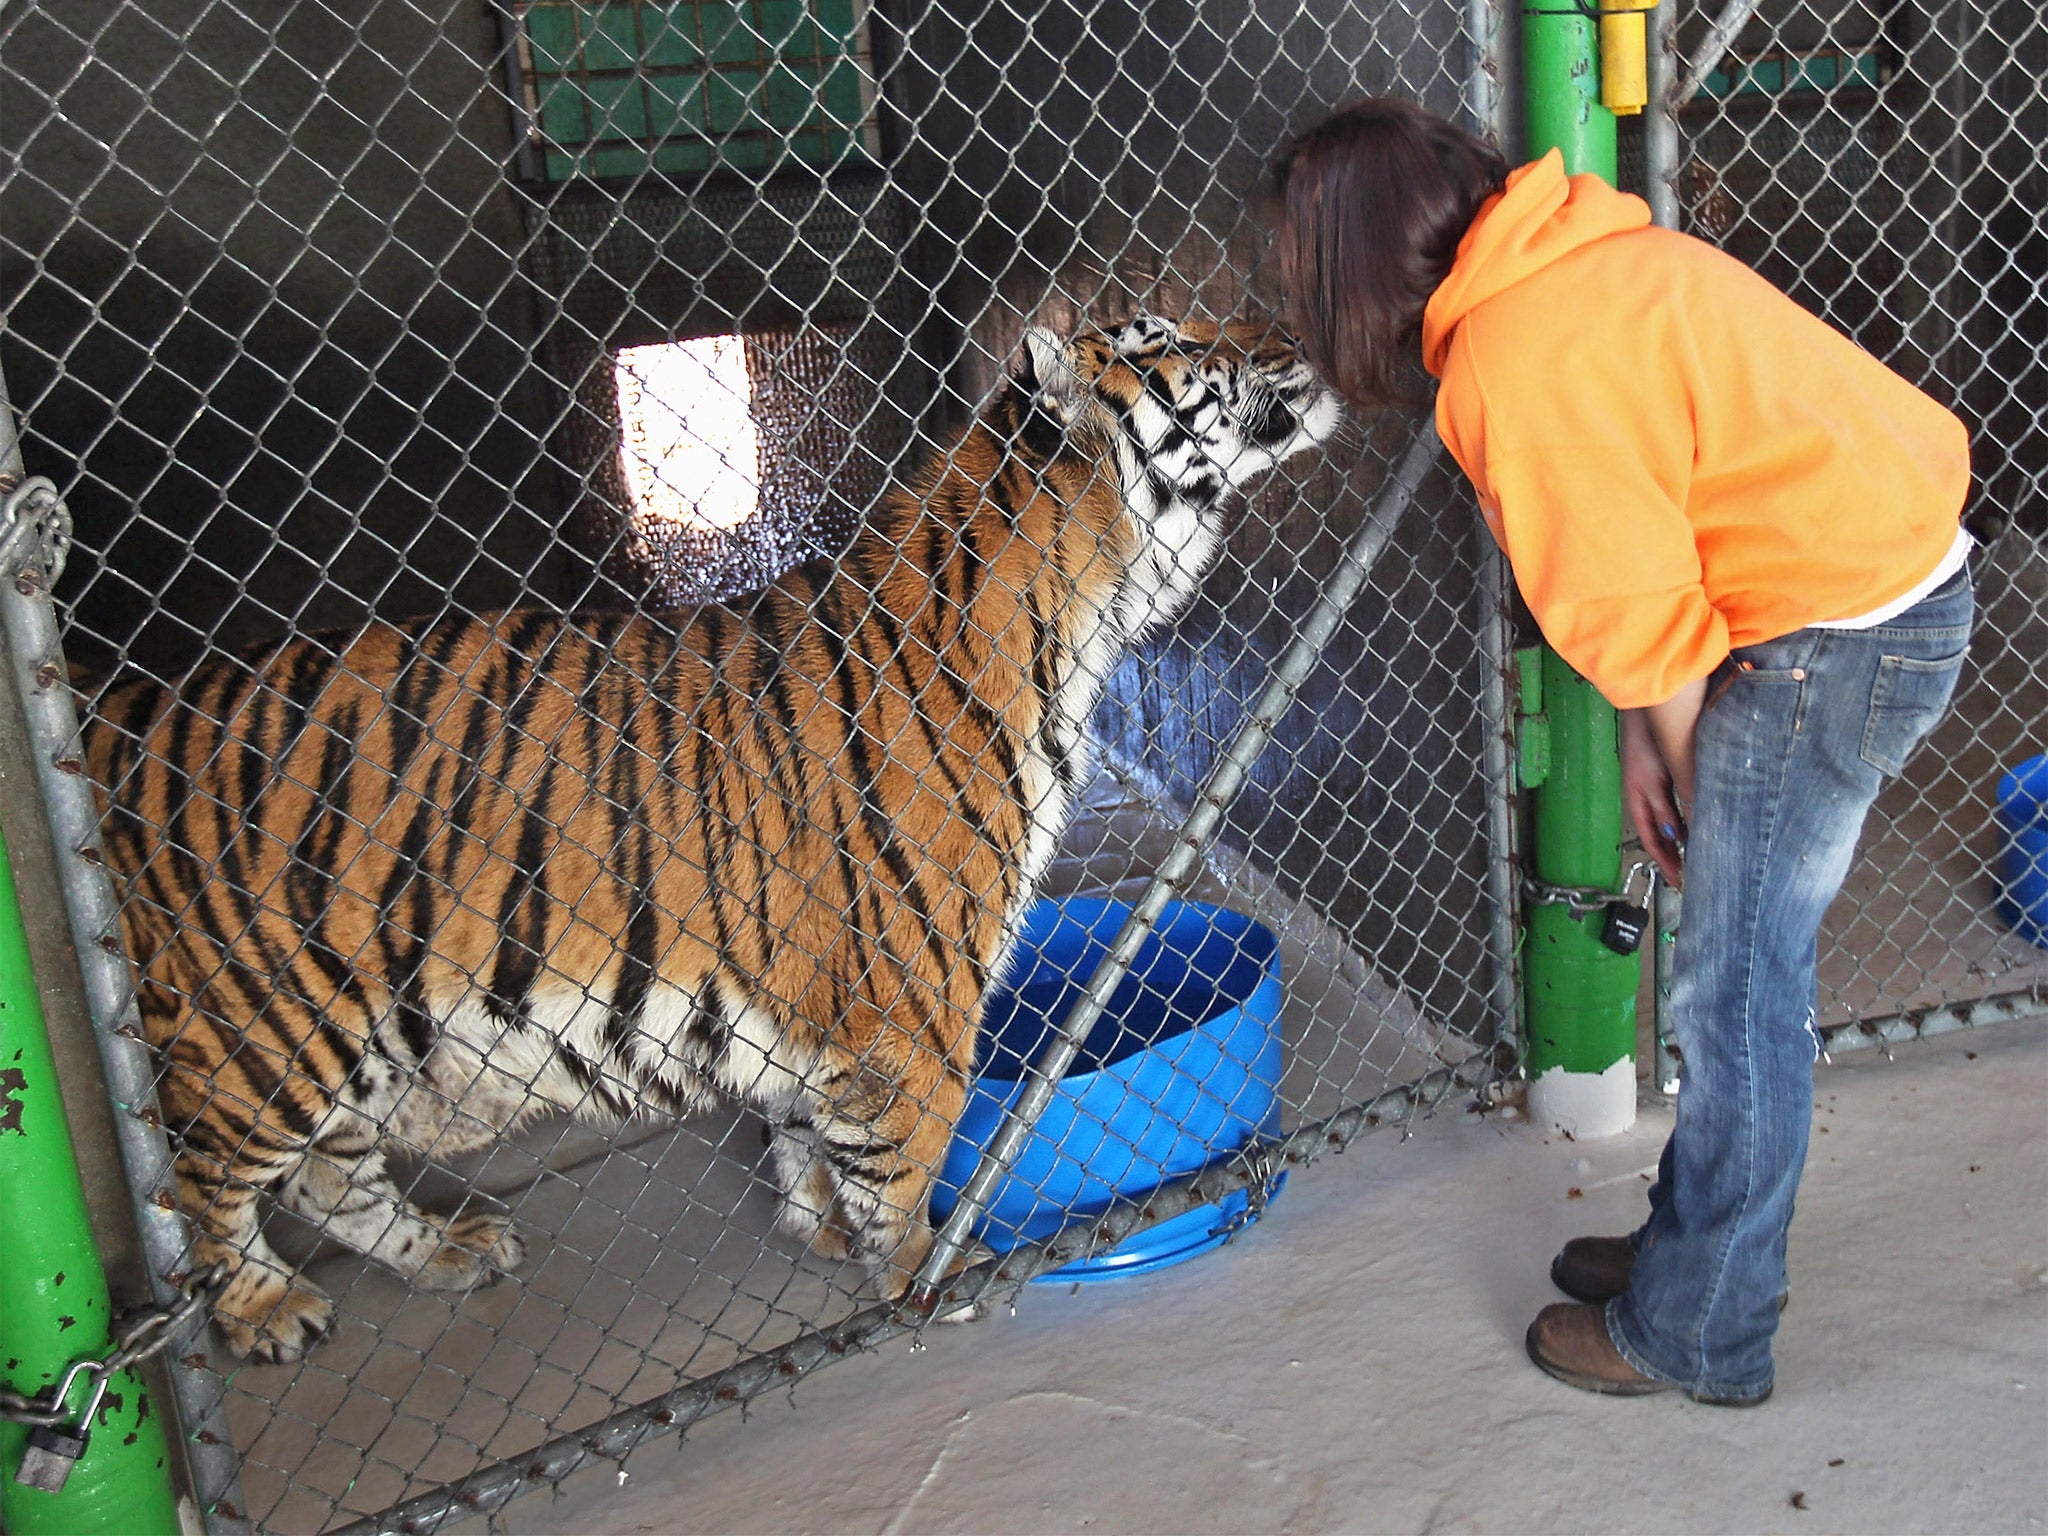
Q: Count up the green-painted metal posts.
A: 2